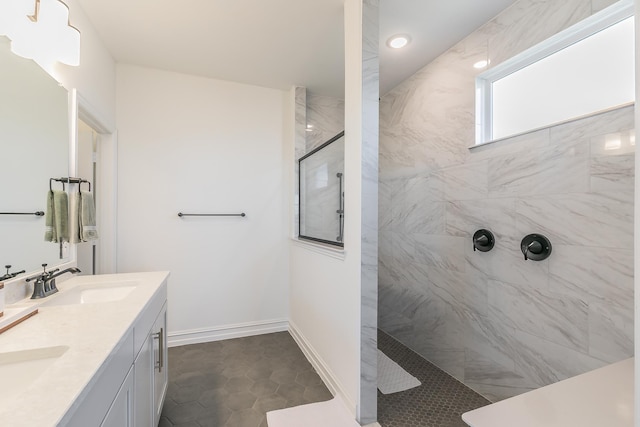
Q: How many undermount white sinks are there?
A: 2